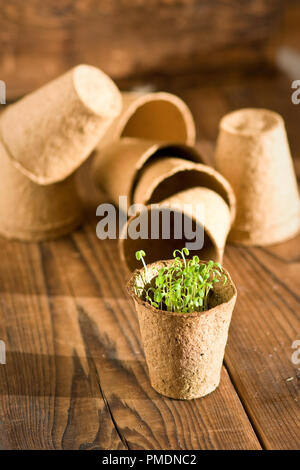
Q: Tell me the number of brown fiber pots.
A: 8